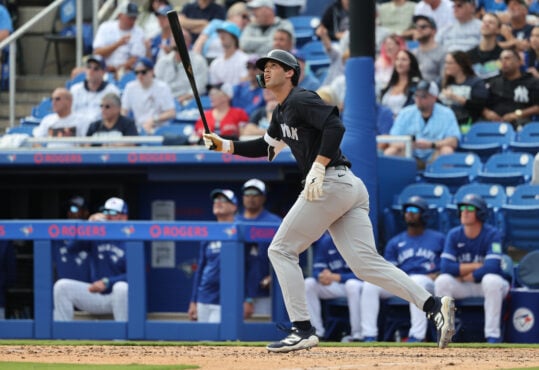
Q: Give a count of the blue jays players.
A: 7